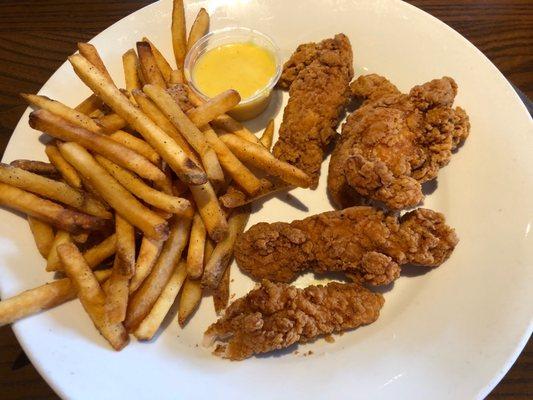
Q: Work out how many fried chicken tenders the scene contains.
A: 4